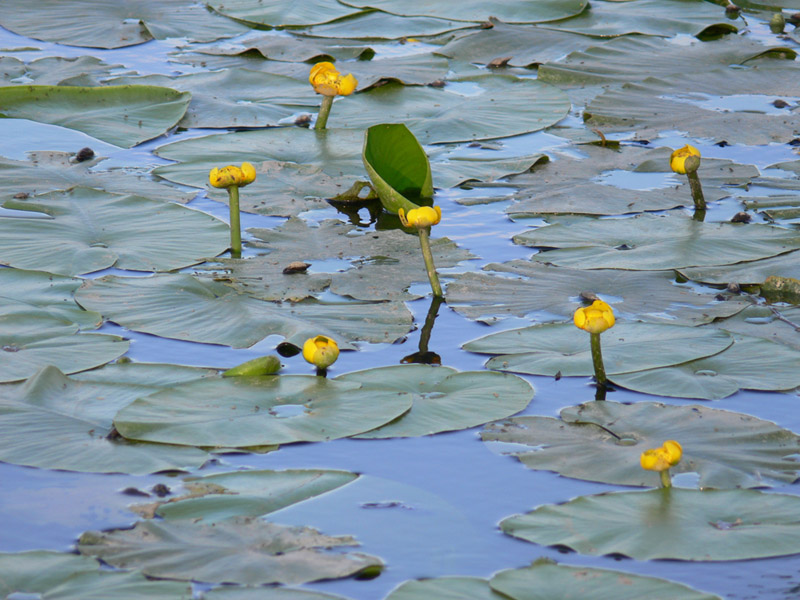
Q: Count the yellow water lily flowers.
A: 7